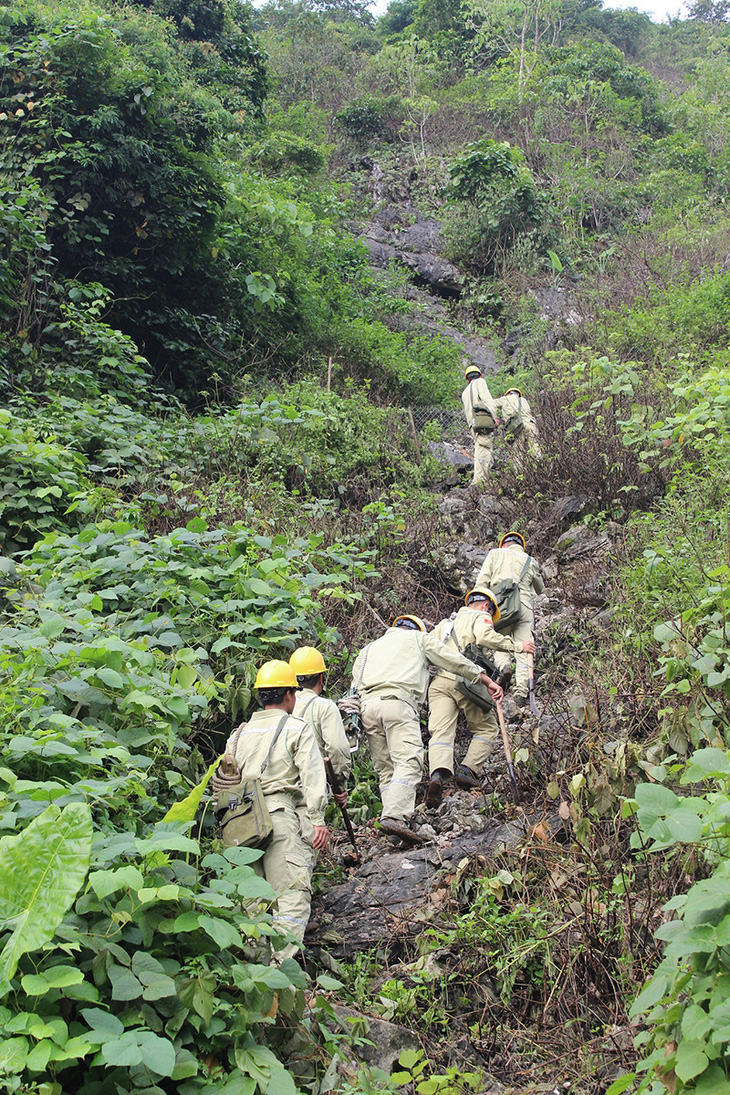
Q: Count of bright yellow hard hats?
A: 7